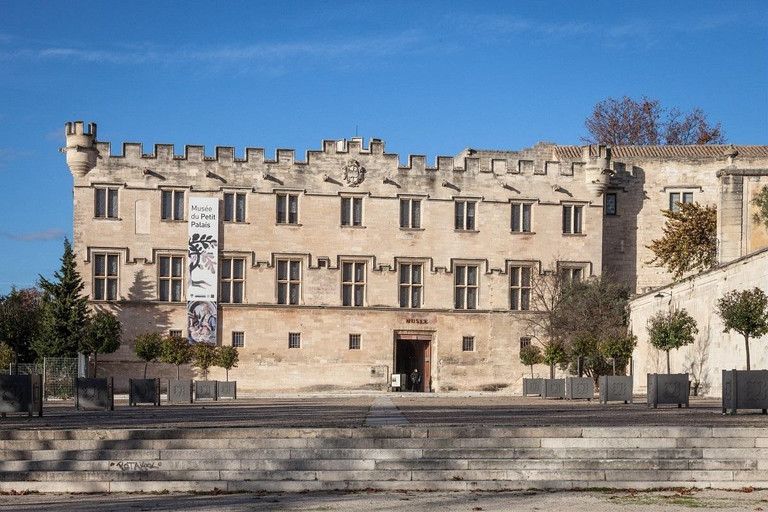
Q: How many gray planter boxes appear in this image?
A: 12